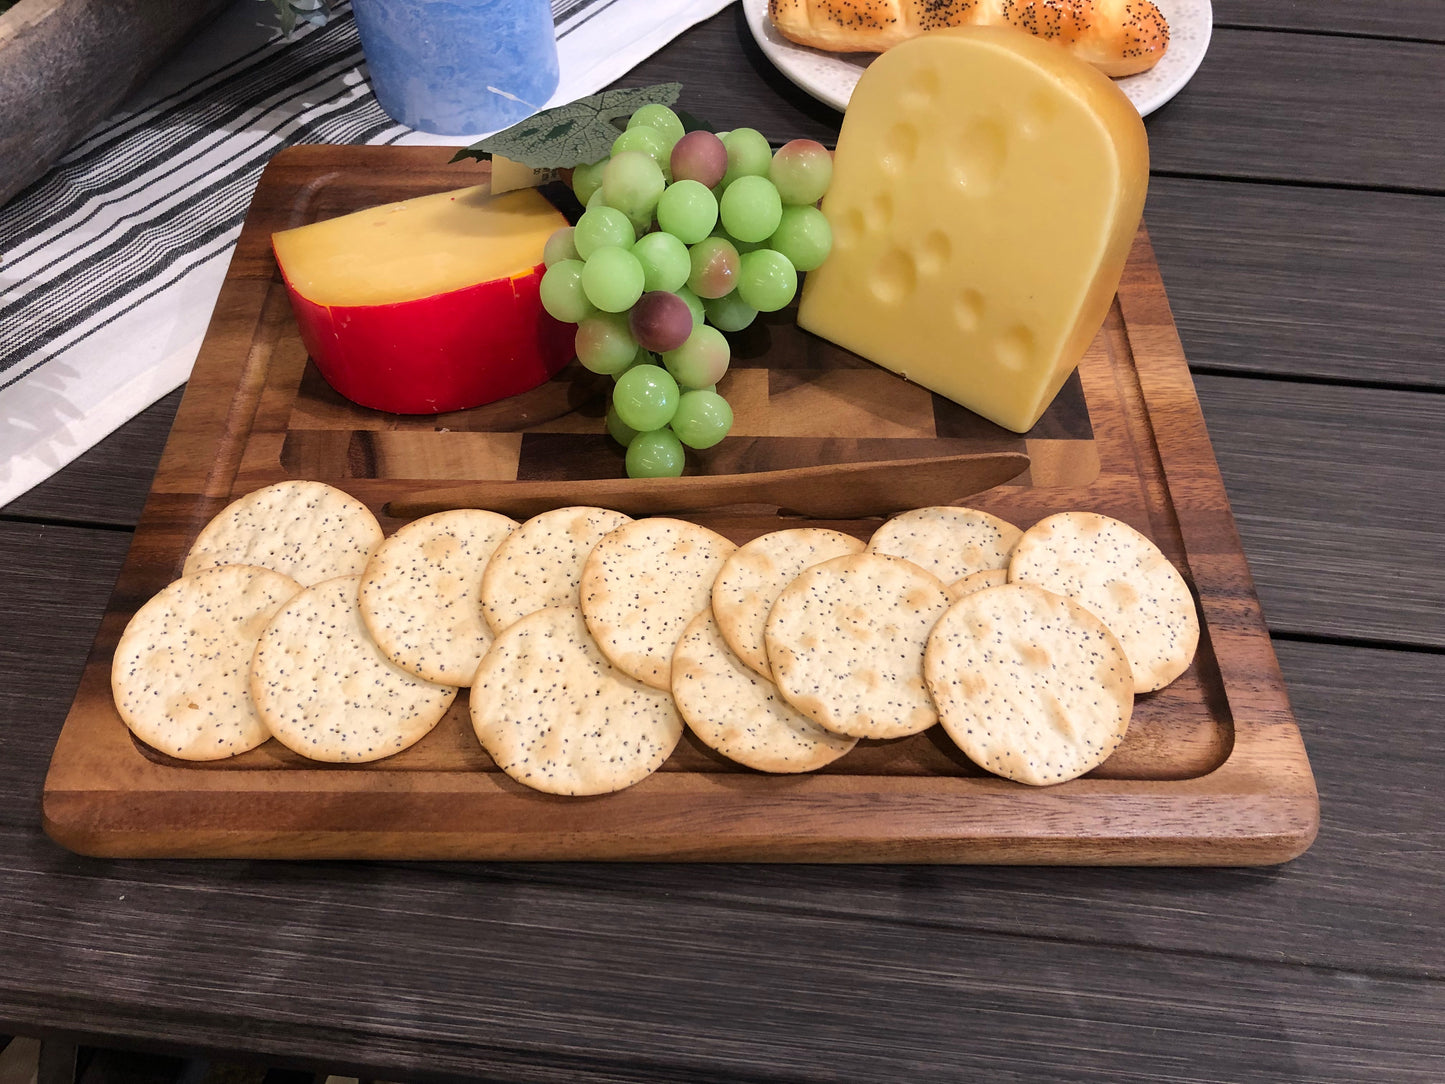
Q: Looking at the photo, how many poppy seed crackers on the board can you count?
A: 14